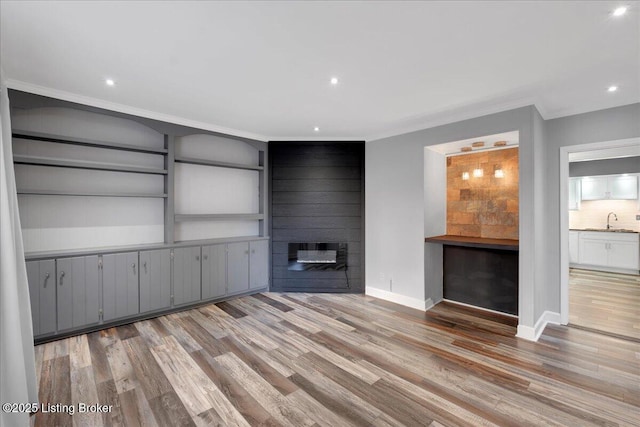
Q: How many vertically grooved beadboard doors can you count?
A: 8